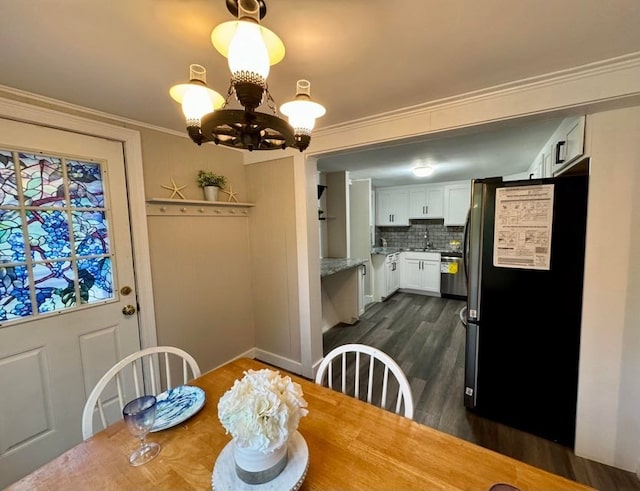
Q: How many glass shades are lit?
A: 3